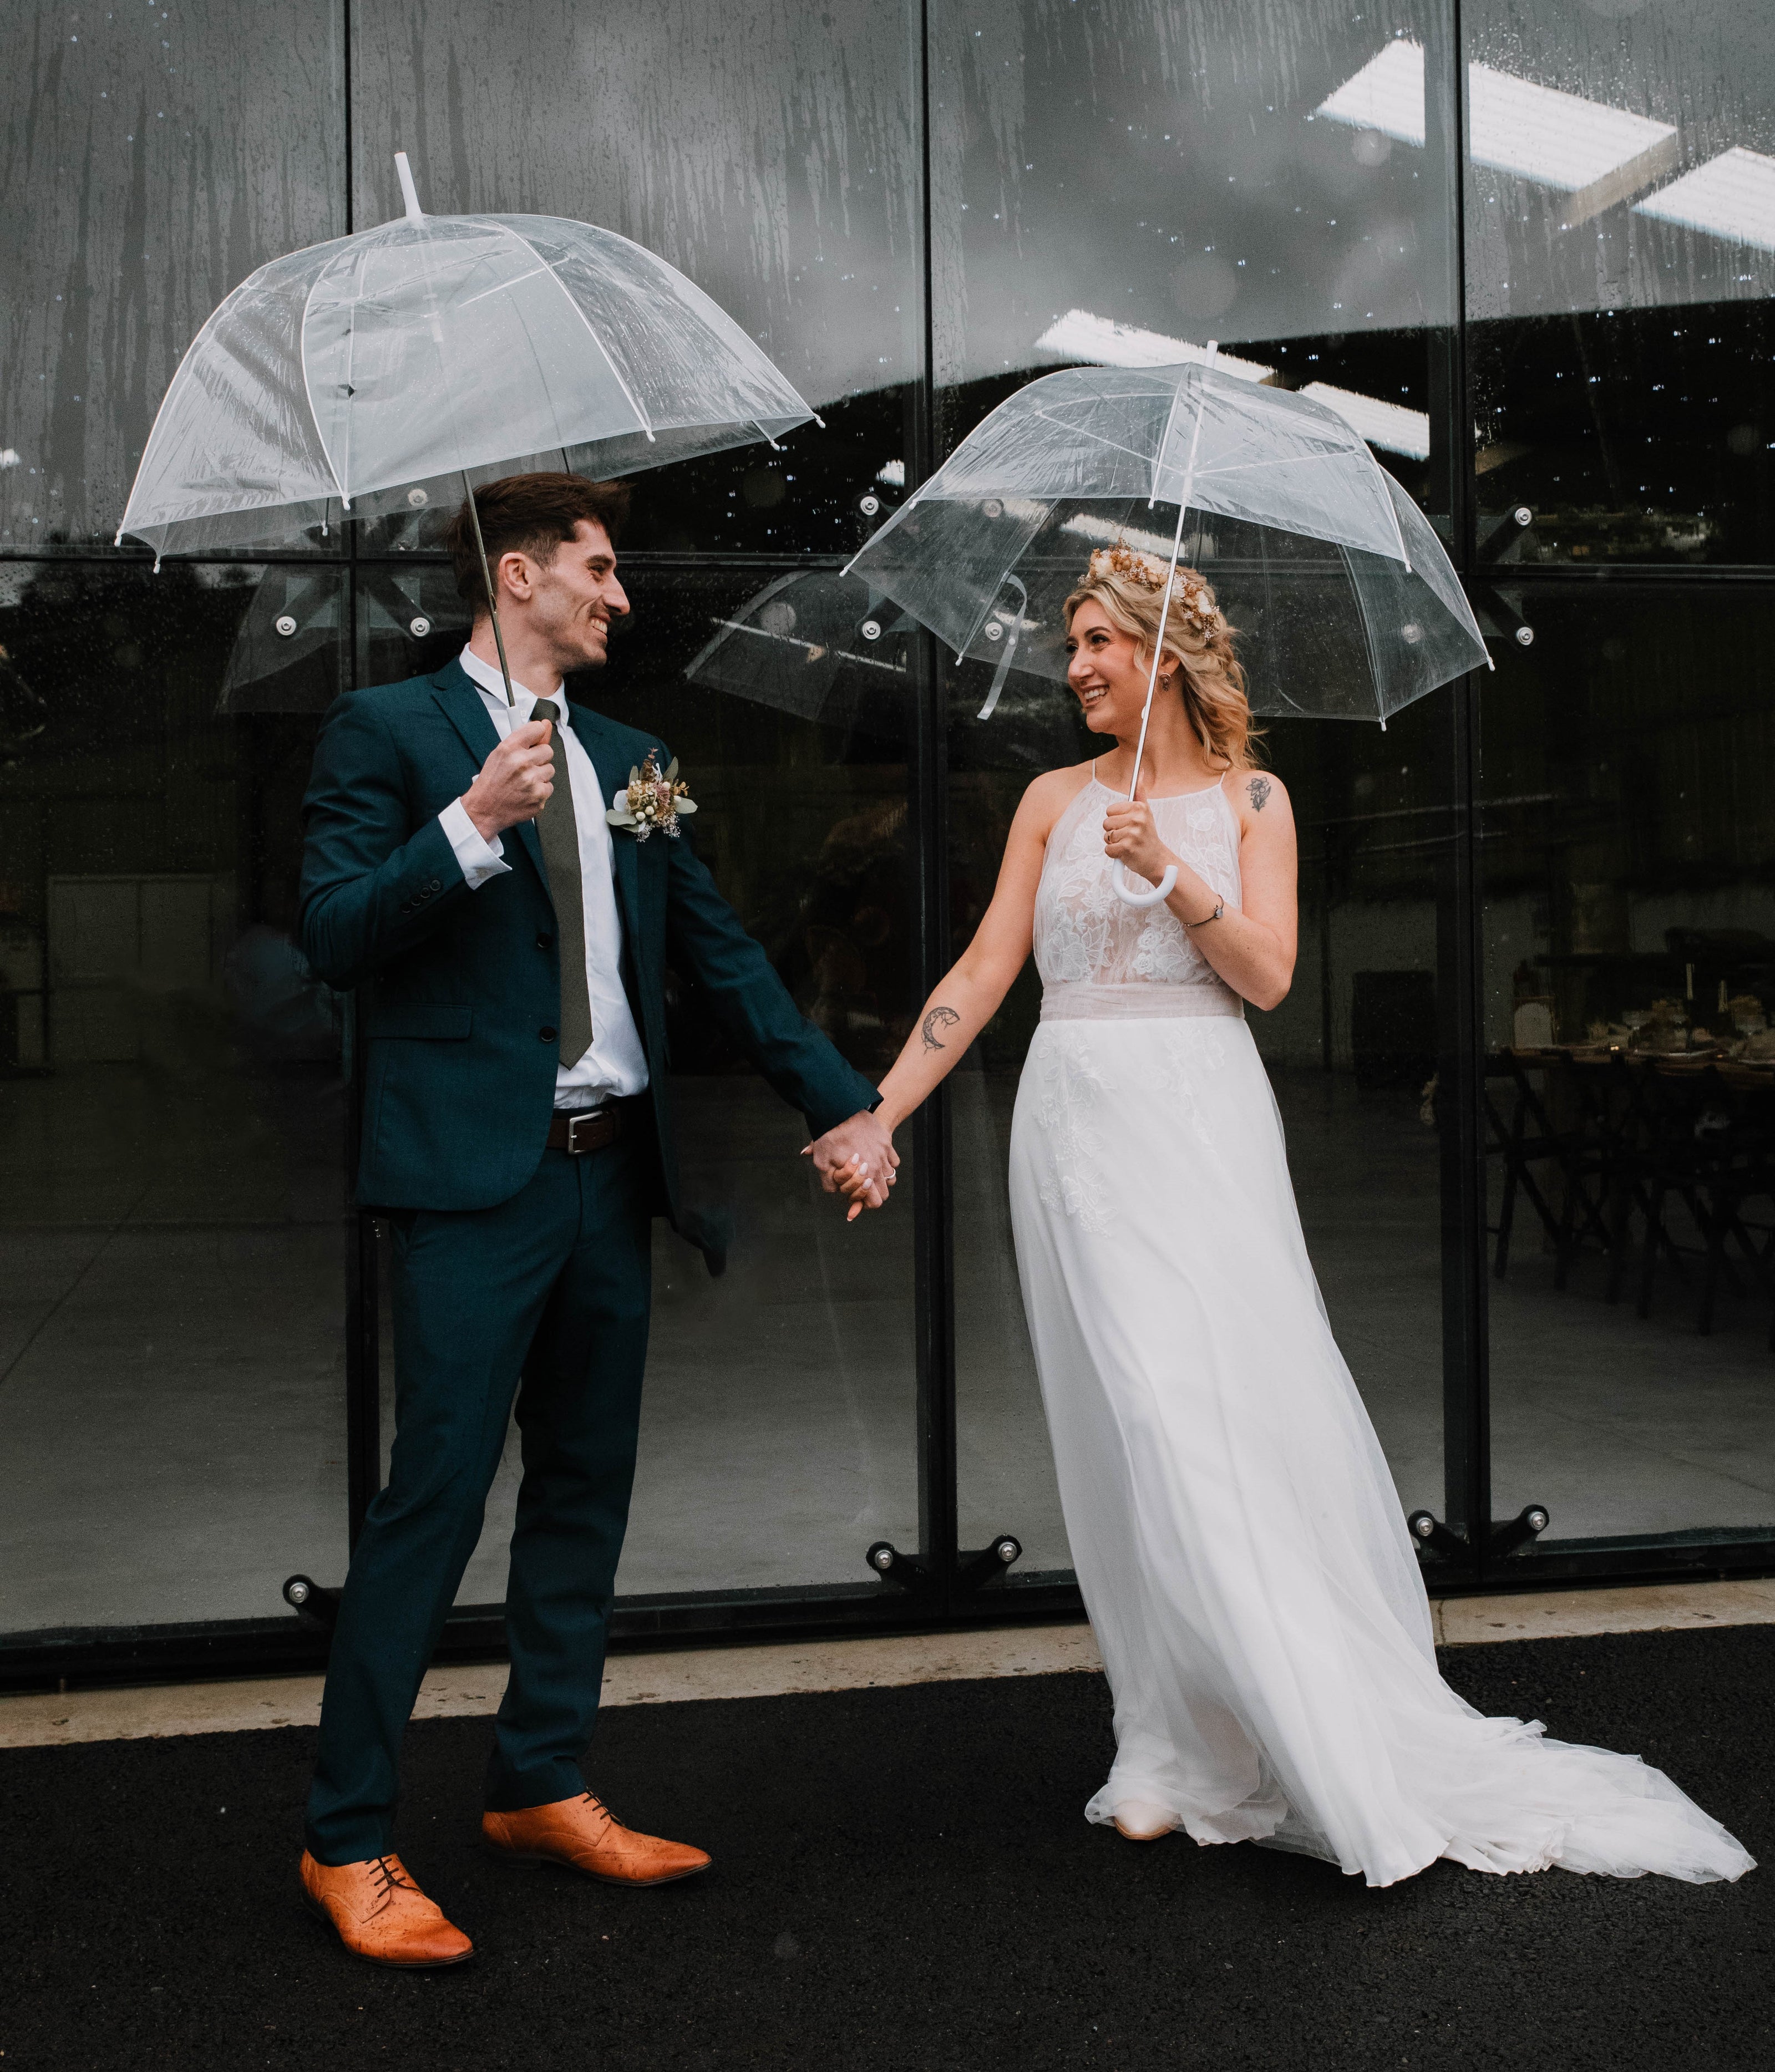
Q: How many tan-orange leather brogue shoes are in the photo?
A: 2